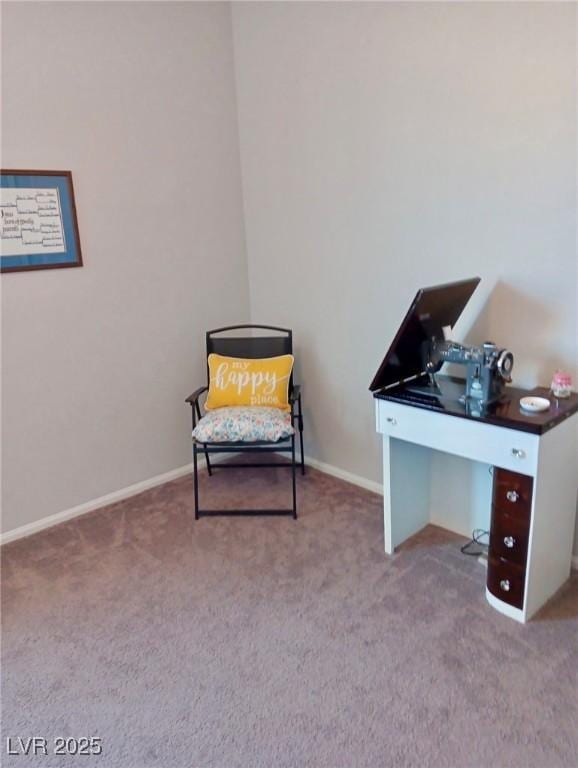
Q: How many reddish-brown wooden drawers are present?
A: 3